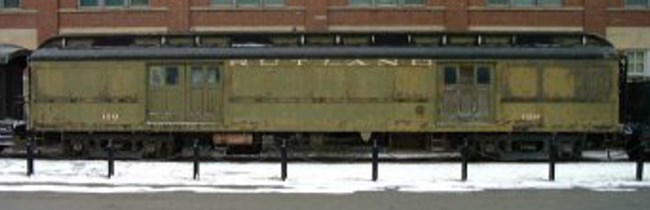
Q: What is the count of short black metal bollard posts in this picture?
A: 8